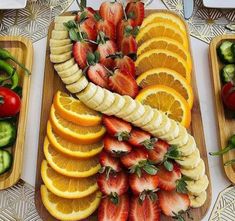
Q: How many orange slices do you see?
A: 12